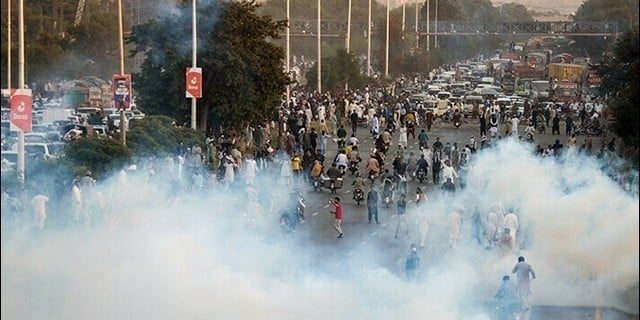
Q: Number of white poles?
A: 13